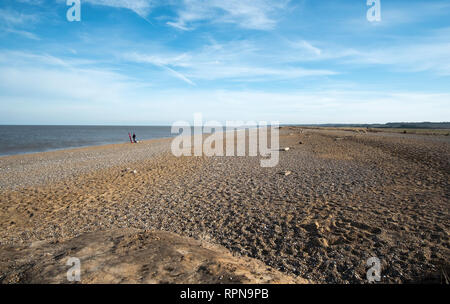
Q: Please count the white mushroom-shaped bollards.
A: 0